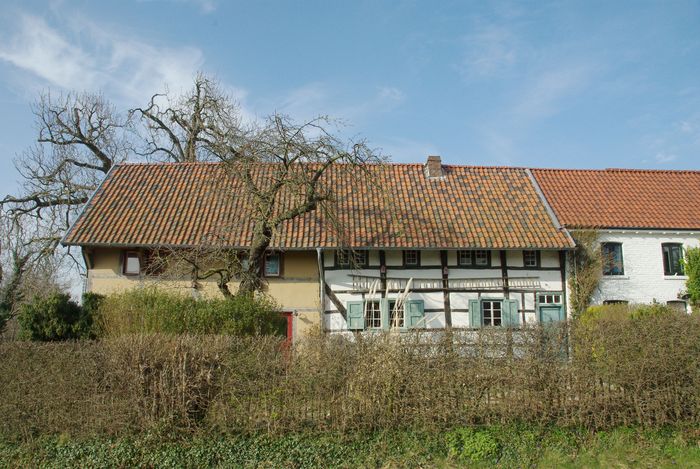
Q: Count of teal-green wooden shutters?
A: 4